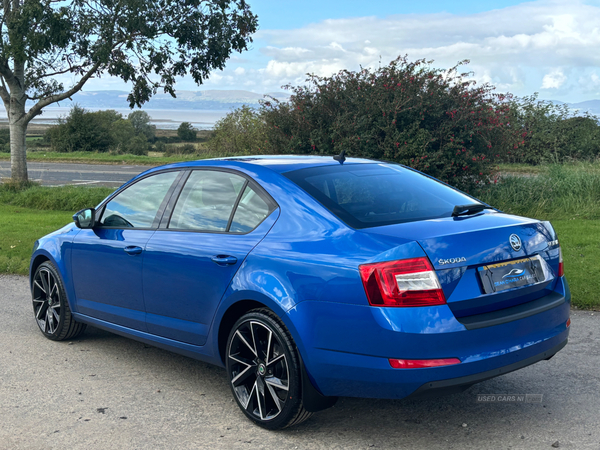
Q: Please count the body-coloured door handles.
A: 2